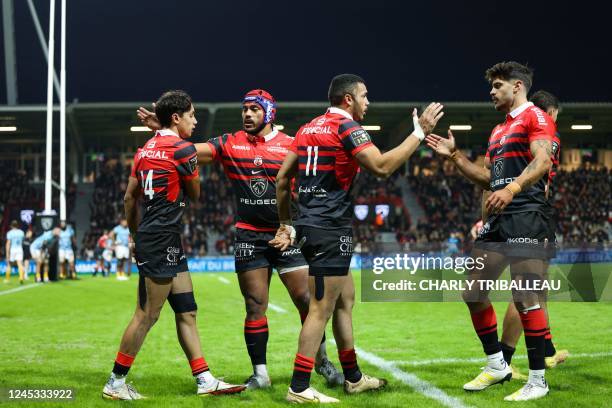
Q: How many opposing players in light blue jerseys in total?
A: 4